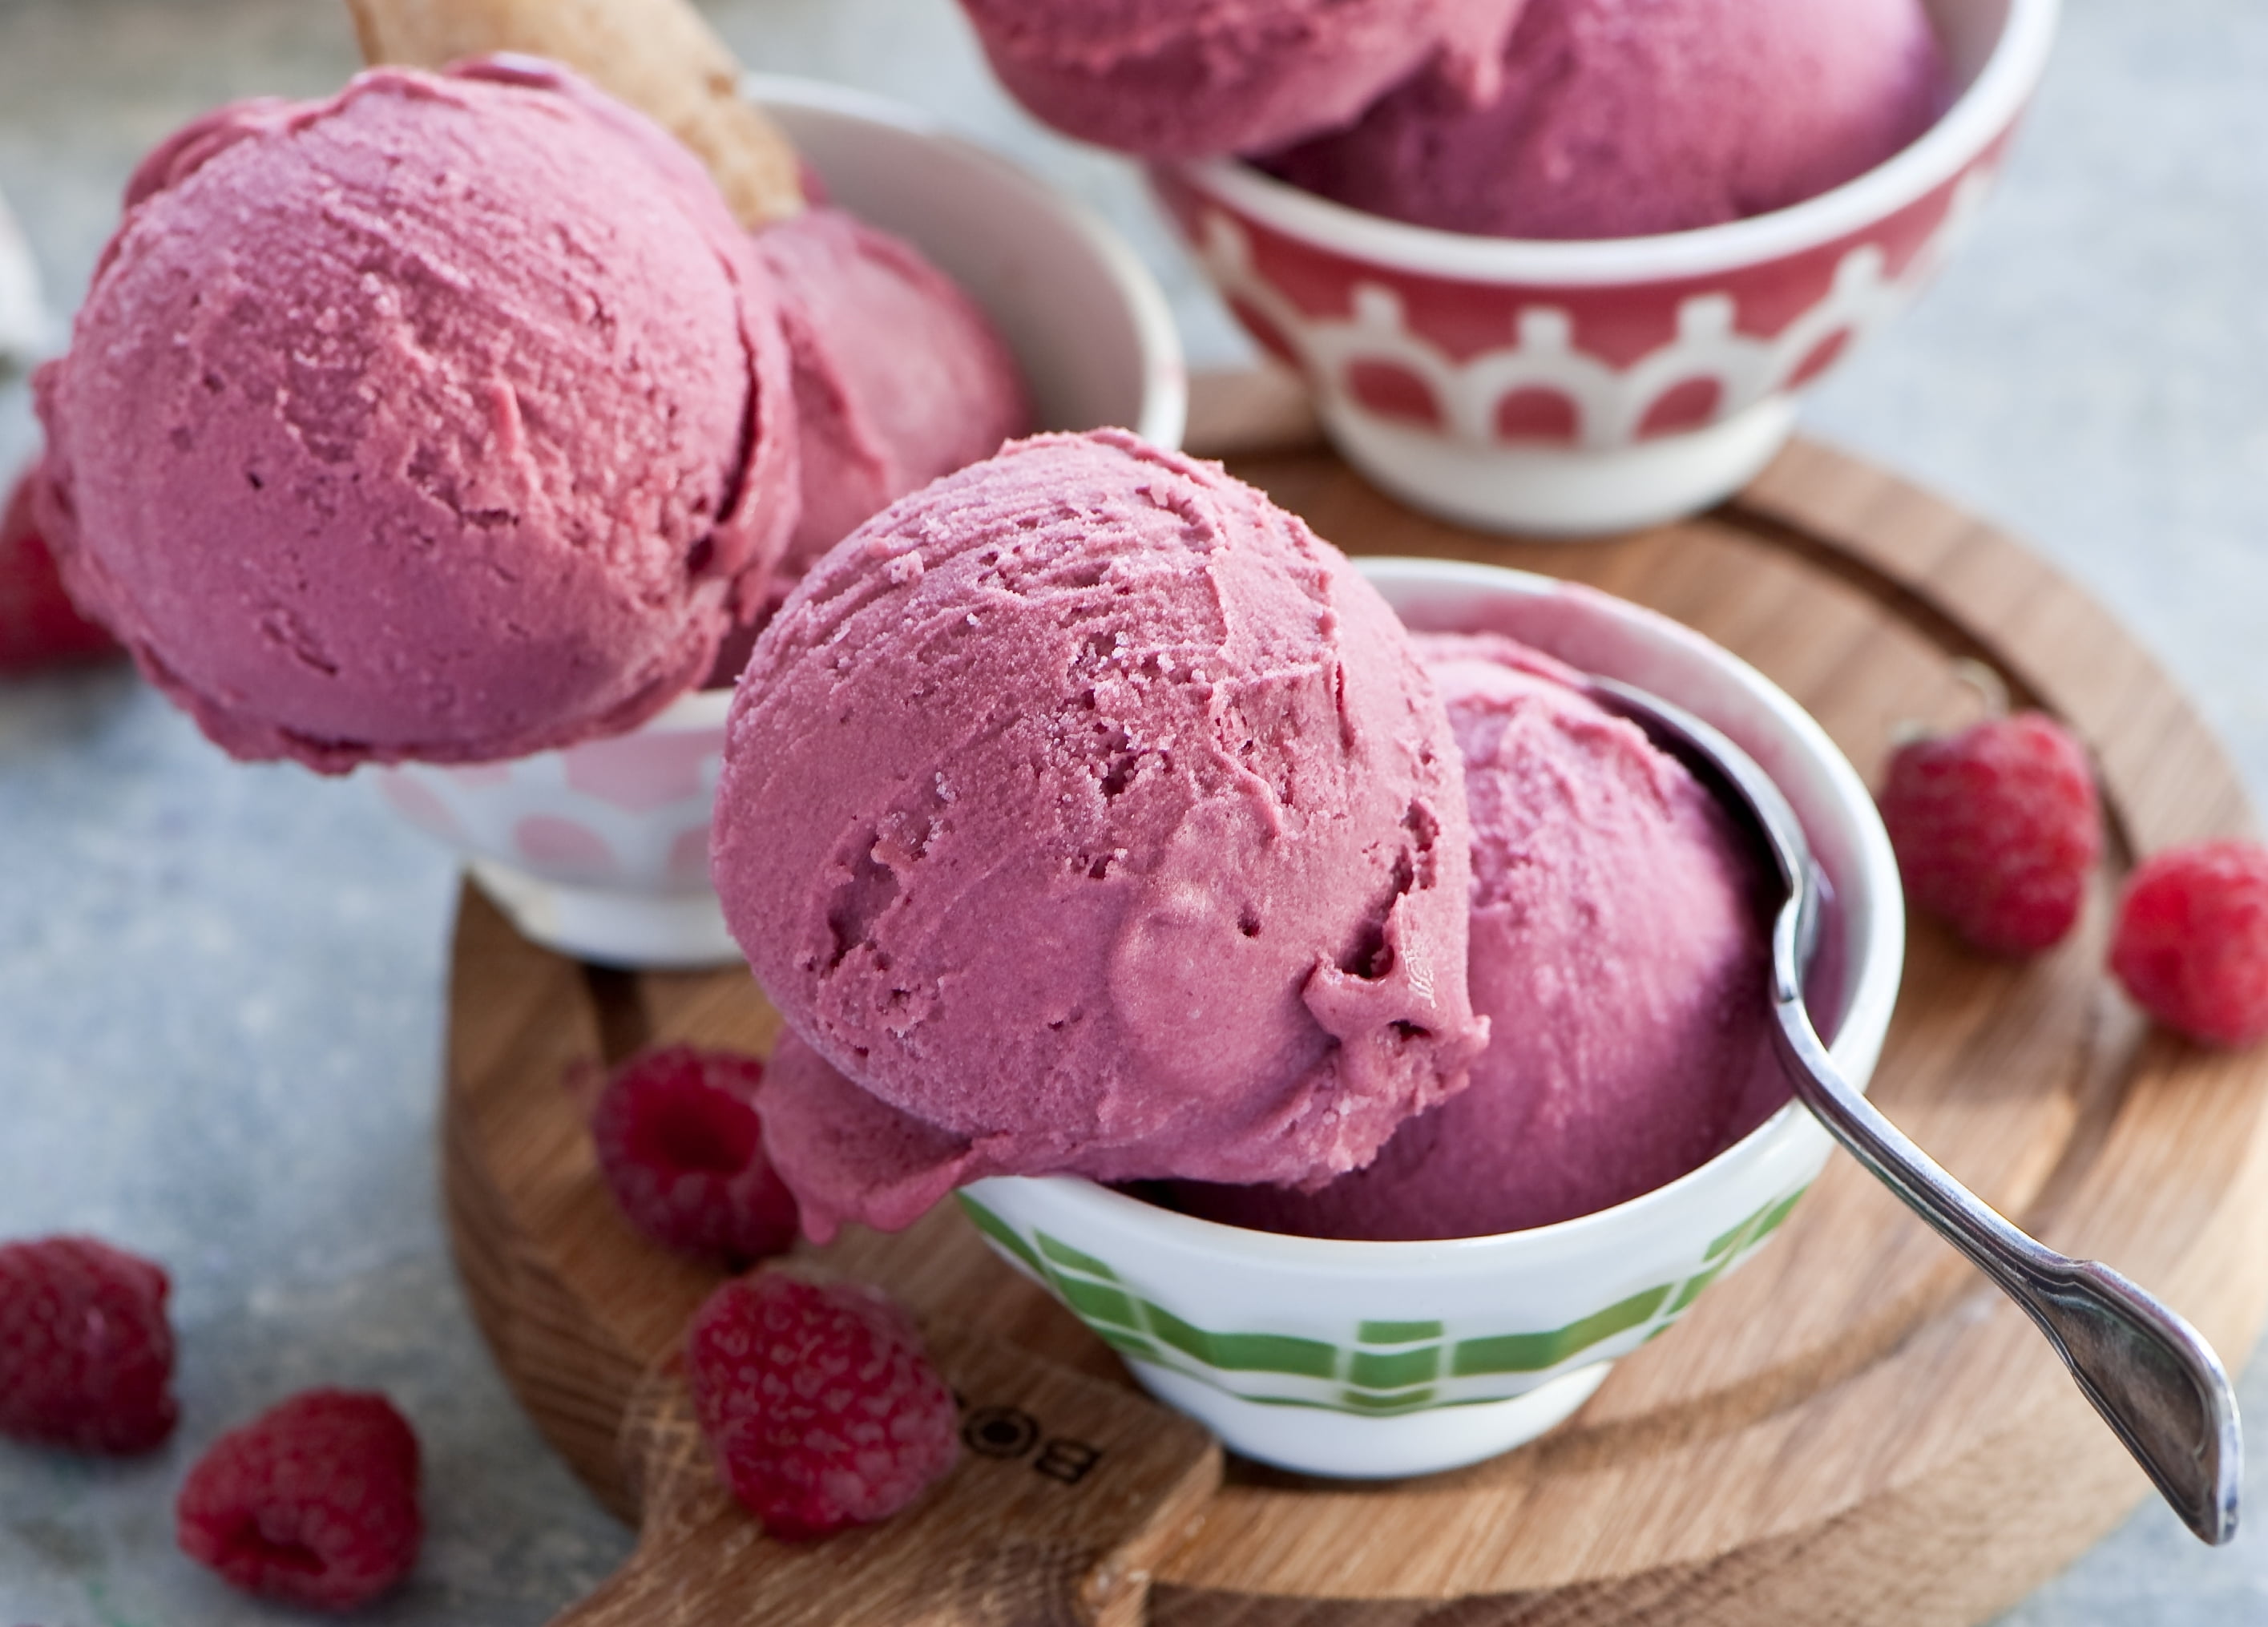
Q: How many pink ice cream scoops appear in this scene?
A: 6